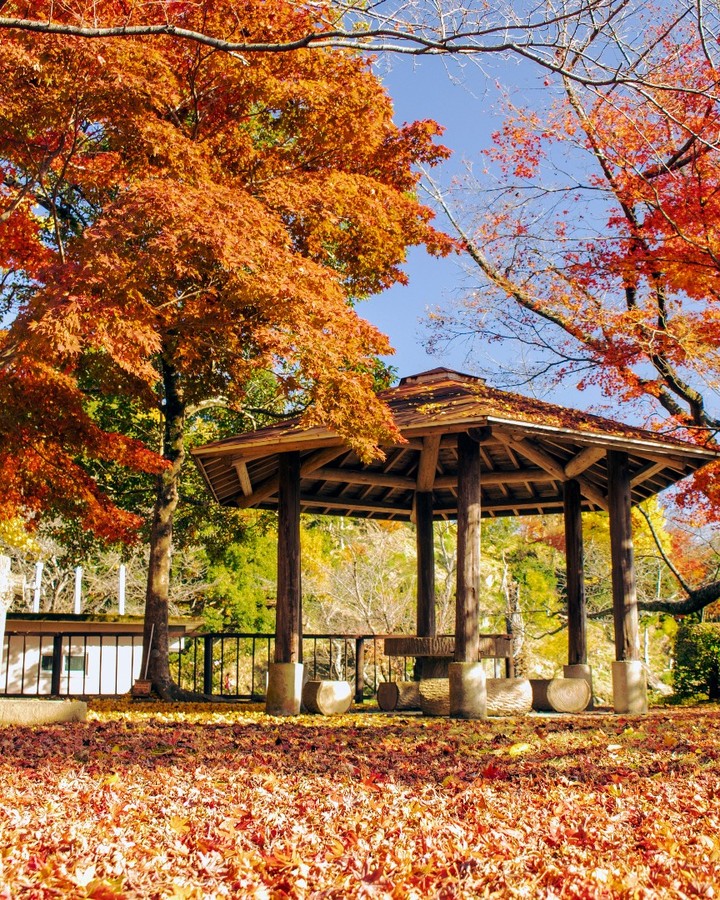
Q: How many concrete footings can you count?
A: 4